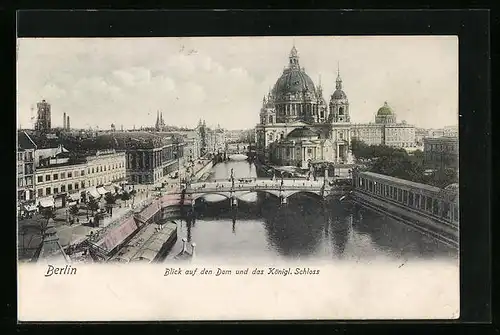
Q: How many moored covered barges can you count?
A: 2